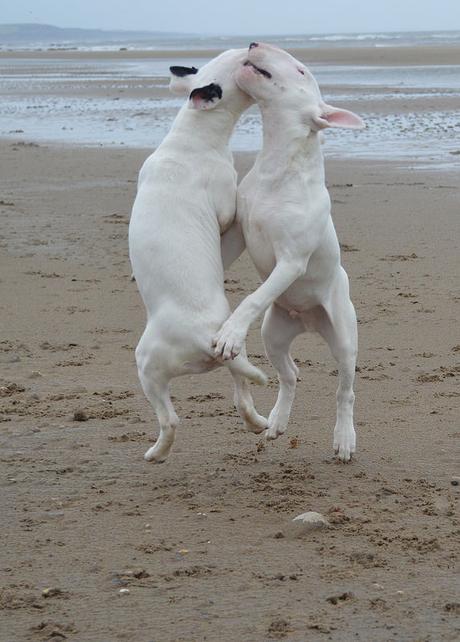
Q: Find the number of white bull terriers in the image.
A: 2